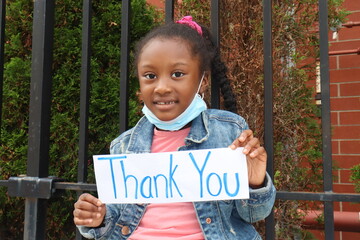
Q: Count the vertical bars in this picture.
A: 8